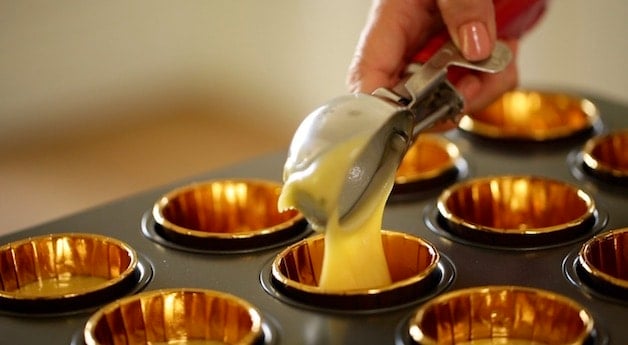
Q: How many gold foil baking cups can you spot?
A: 10